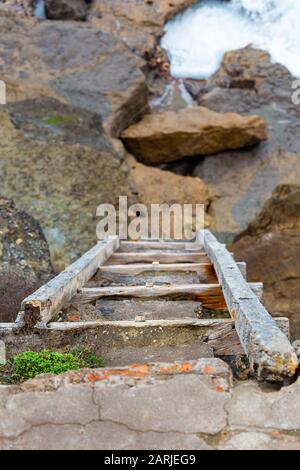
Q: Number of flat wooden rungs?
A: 5